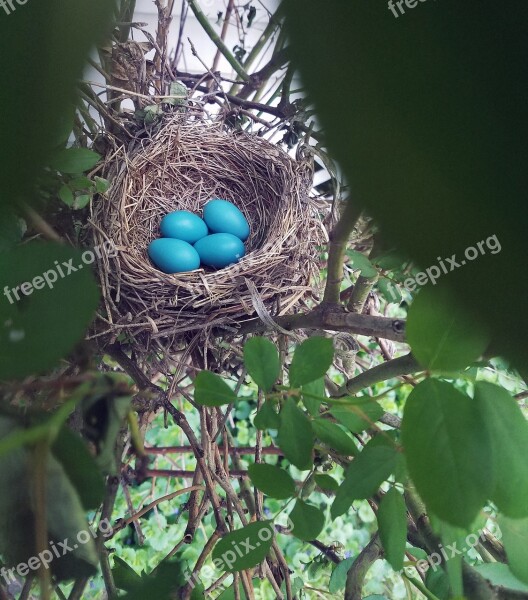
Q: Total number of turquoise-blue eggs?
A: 4